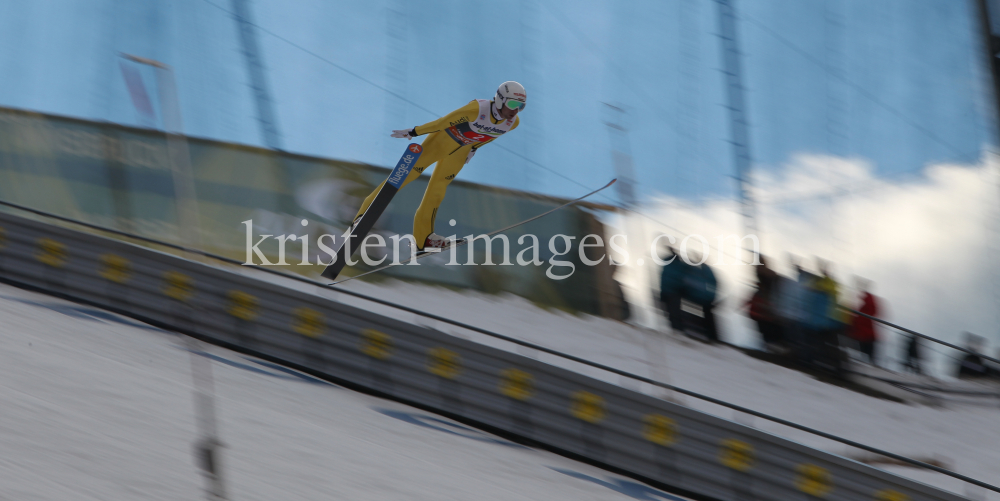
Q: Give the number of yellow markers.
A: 14